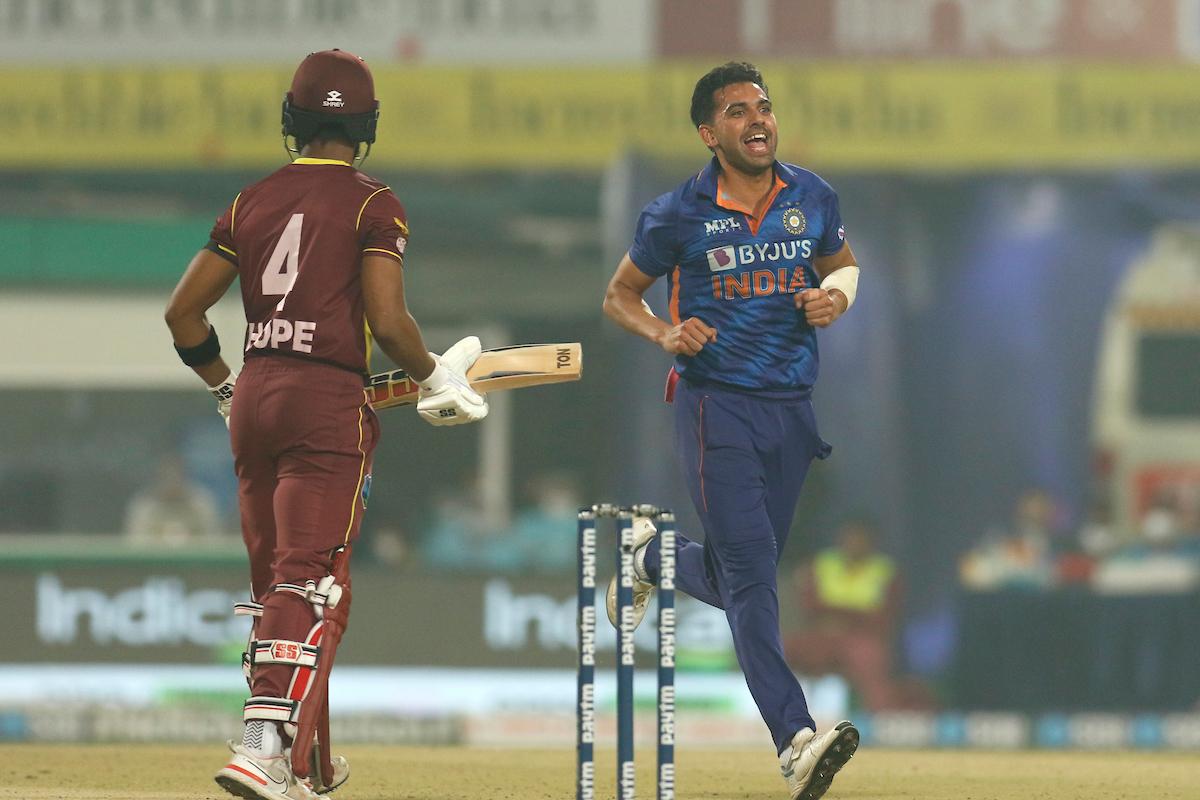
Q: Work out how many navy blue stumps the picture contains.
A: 3